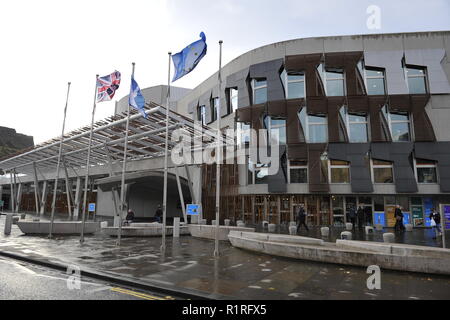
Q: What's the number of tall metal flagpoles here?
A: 5